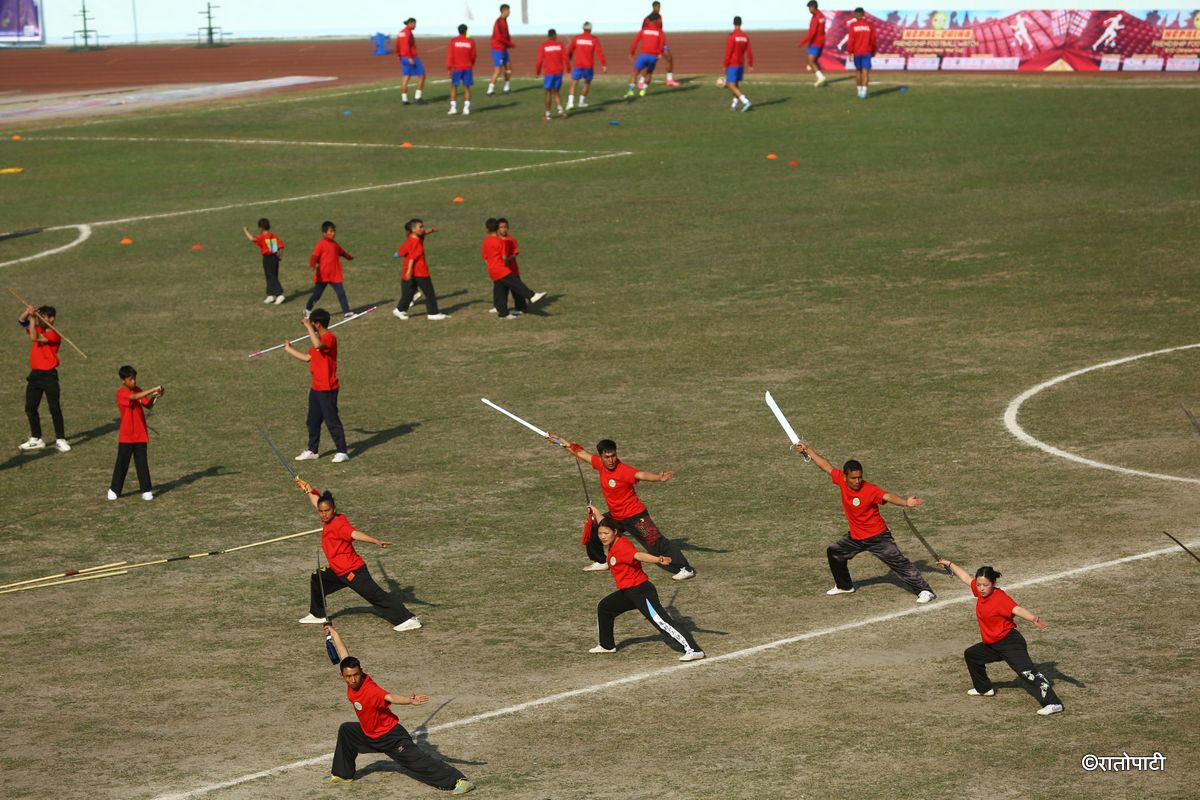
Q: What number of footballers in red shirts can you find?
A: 10